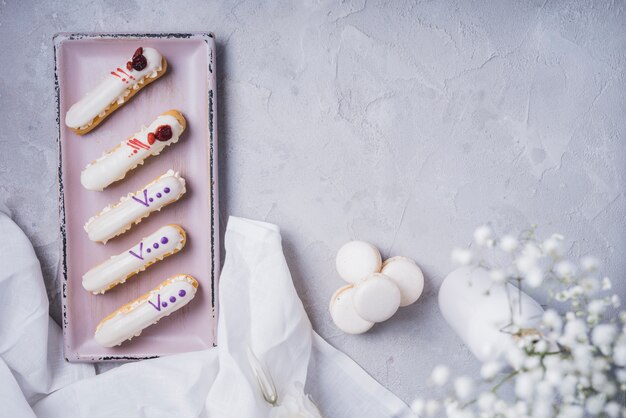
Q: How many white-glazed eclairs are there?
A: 5